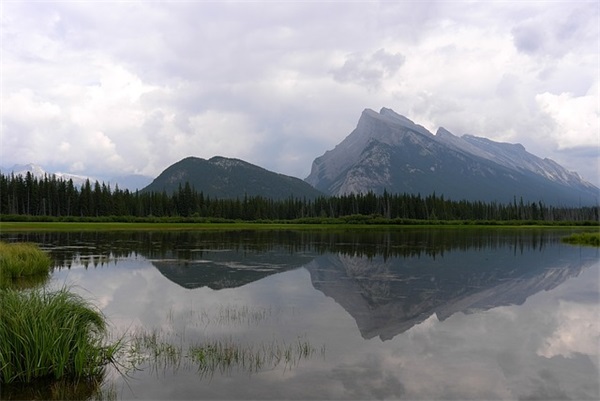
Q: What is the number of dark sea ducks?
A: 0